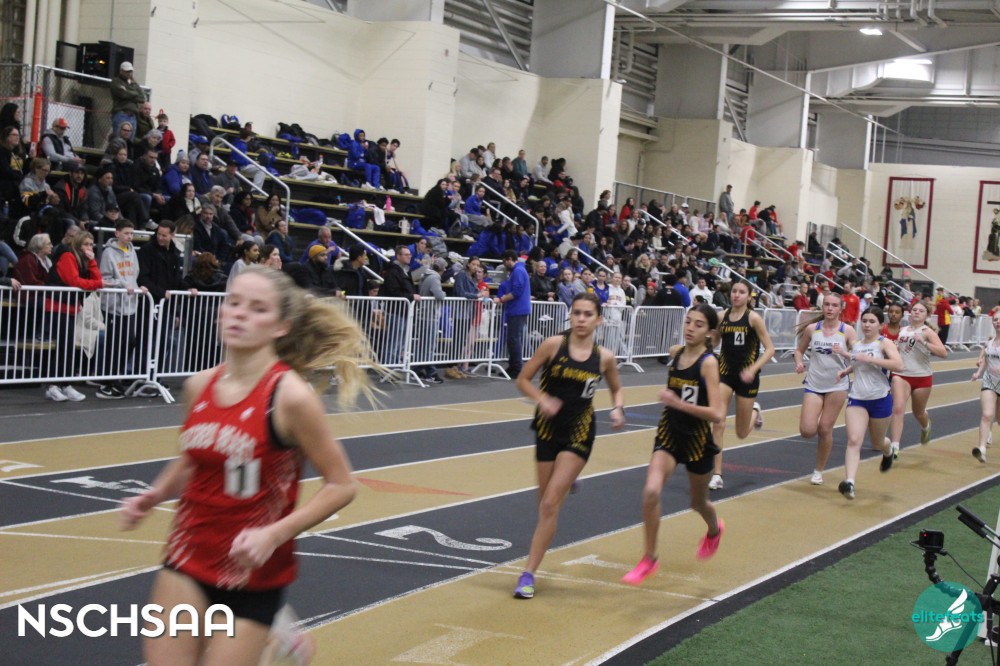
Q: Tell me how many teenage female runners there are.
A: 9